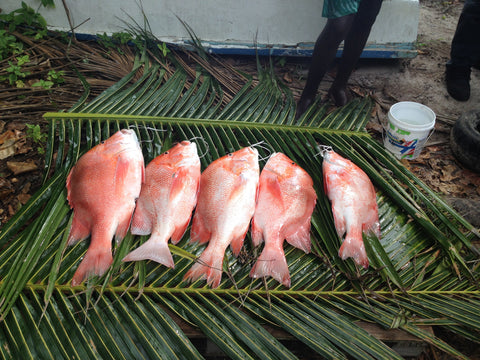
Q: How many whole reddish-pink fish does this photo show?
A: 5